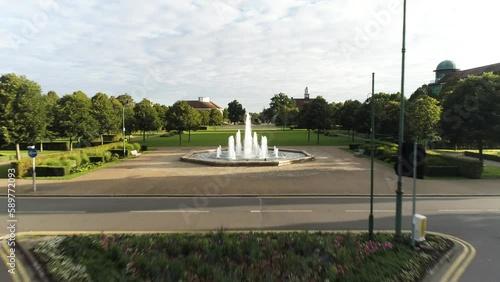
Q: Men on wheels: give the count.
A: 0